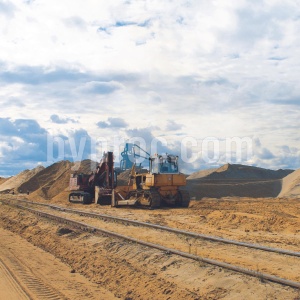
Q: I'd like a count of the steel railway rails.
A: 2